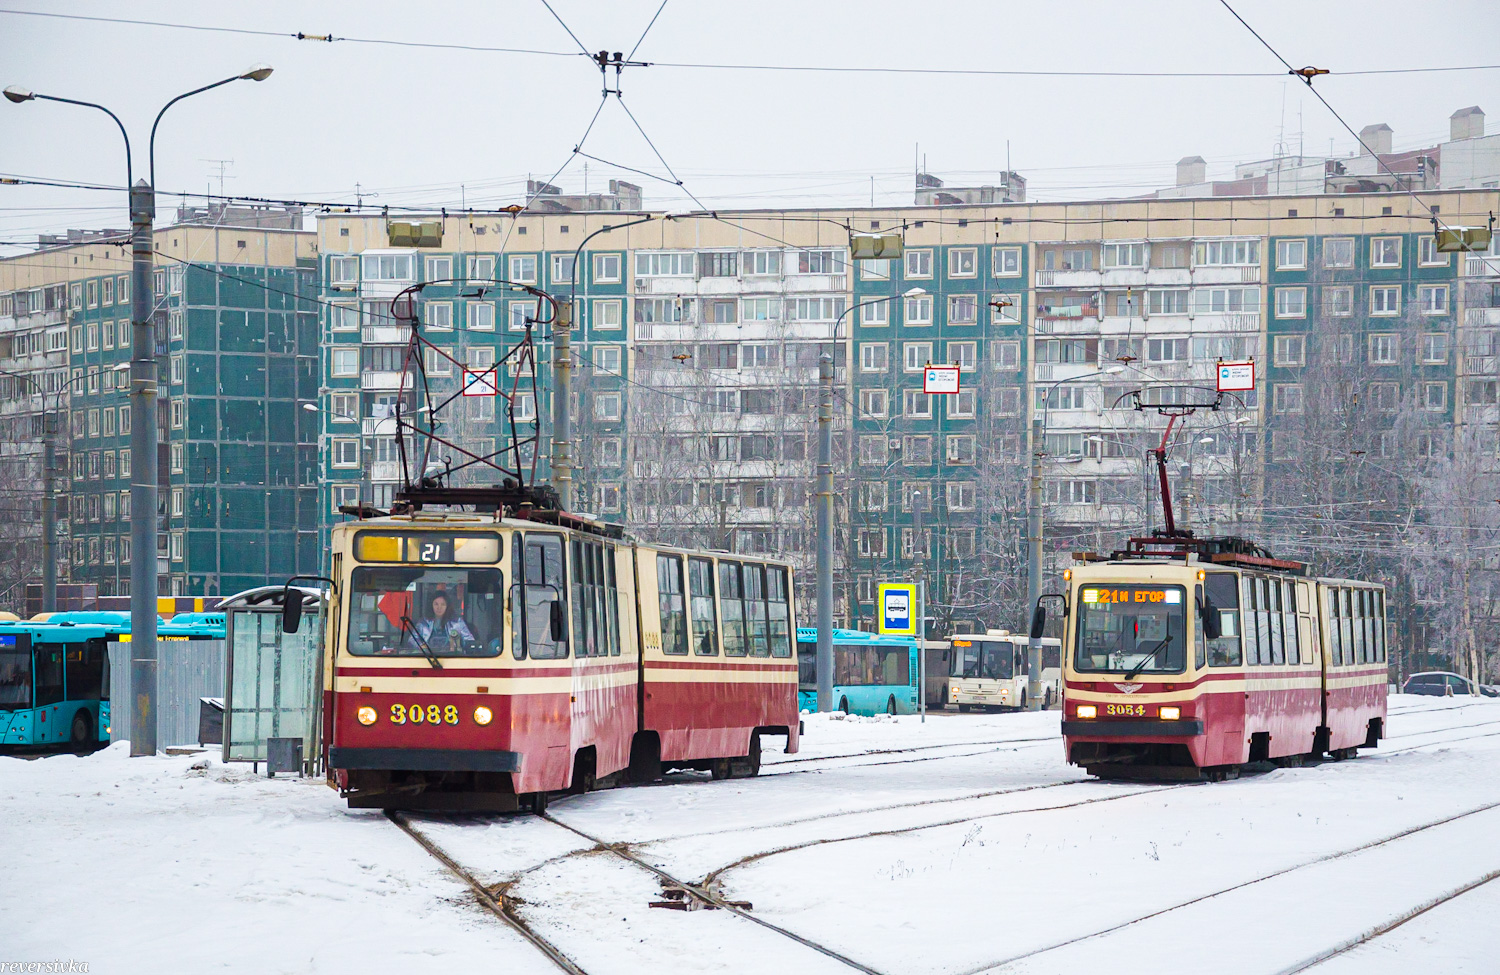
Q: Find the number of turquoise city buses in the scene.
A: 3